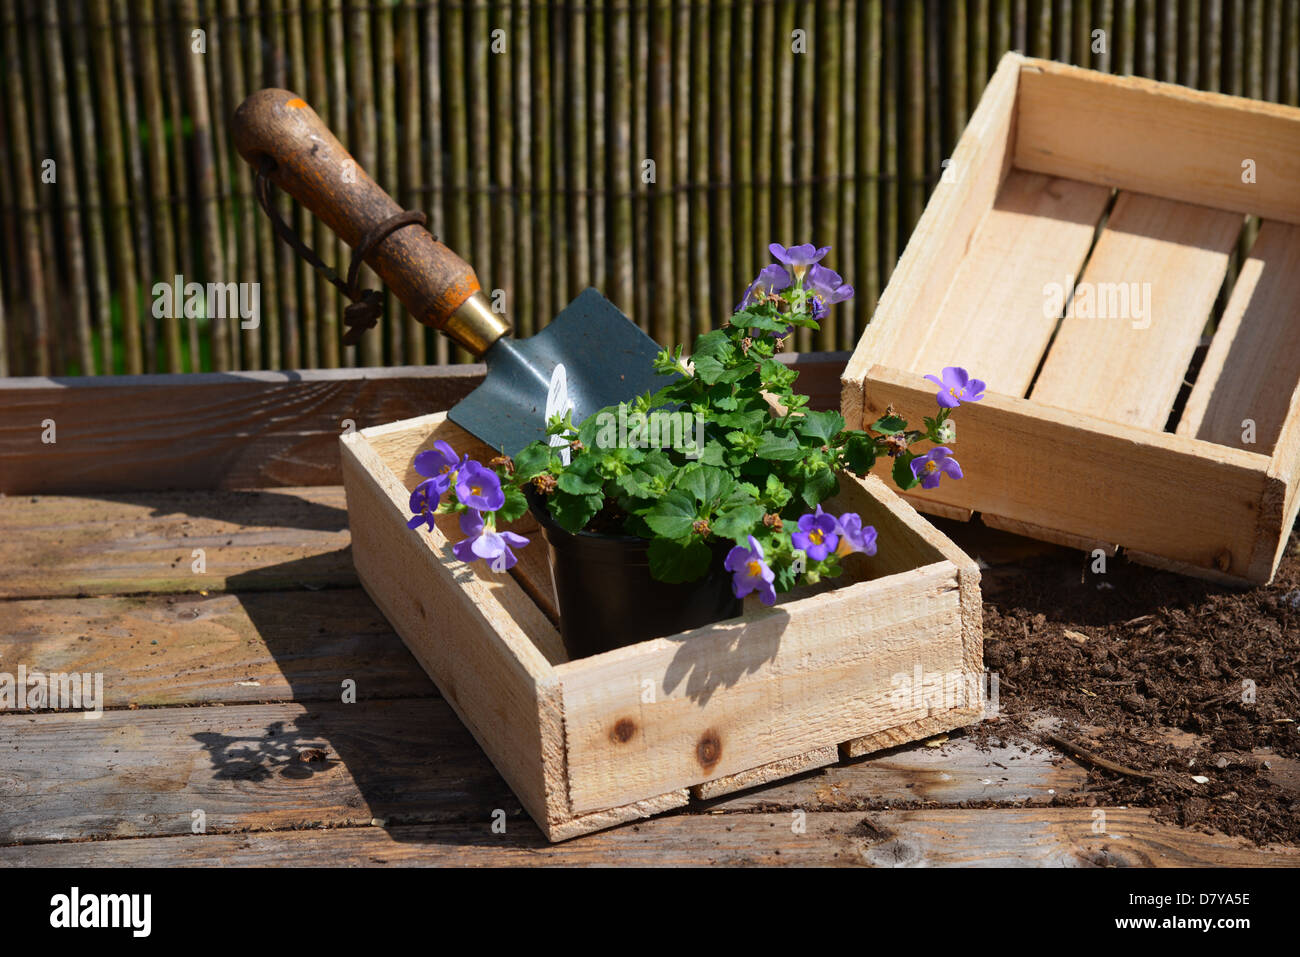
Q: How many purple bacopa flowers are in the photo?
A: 12